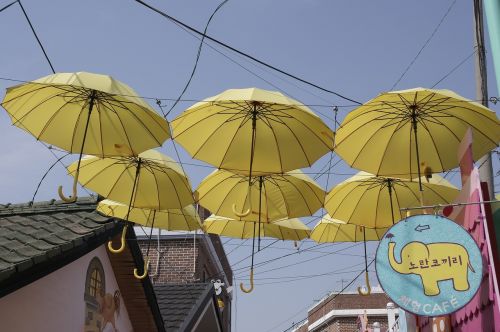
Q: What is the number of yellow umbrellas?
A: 9